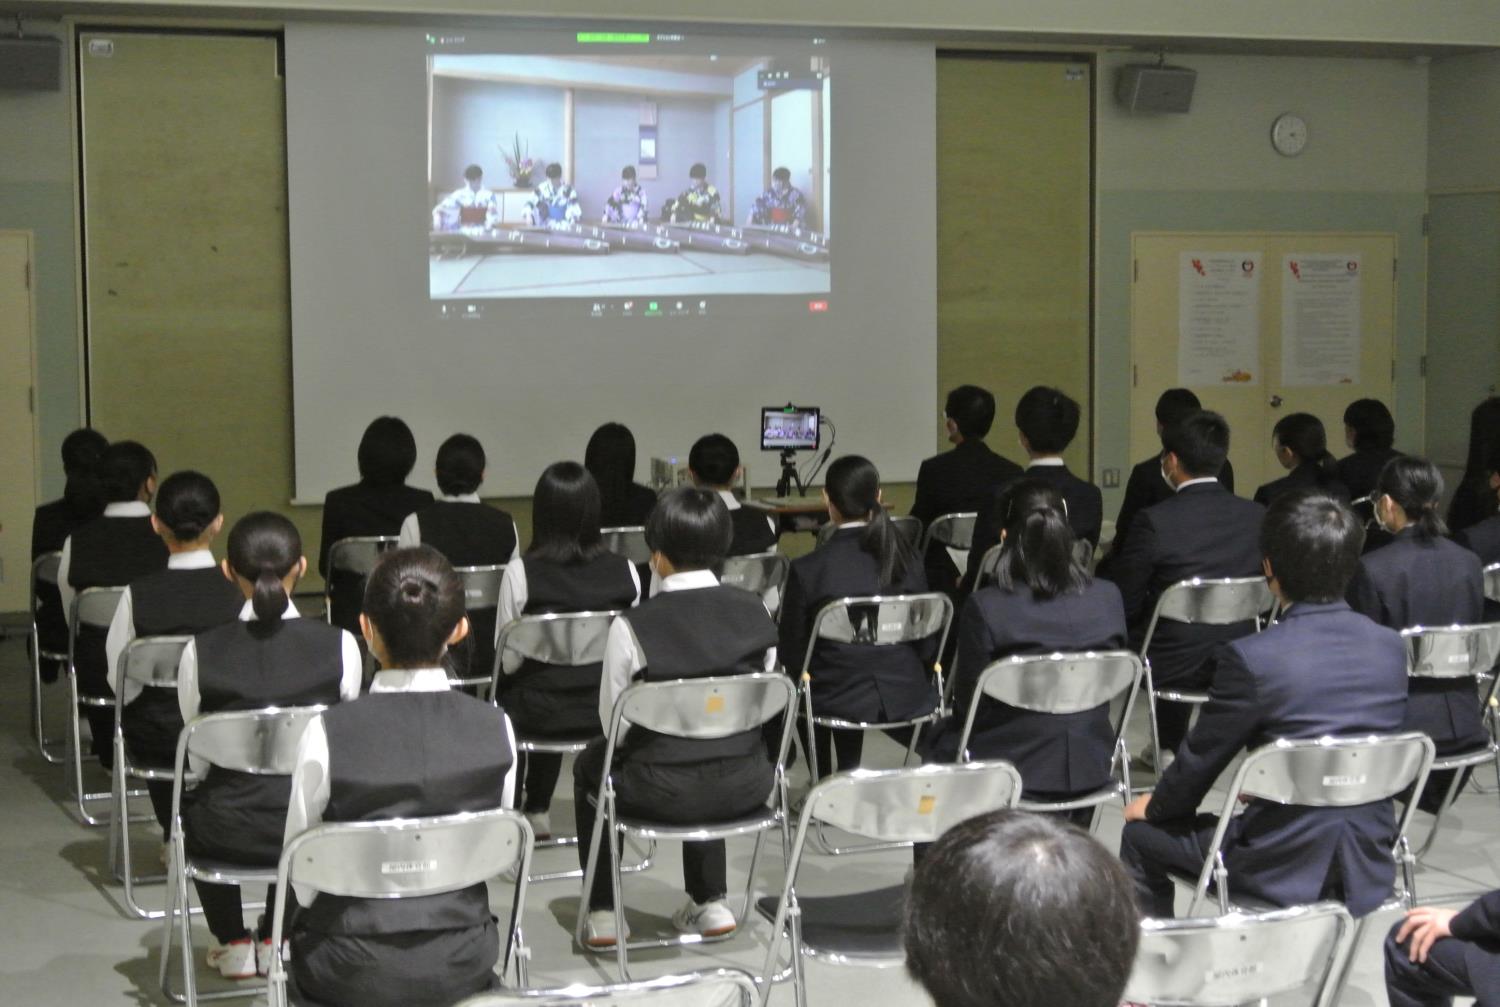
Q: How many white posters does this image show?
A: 2